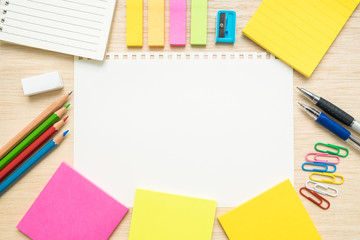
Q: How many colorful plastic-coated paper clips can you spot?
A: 6